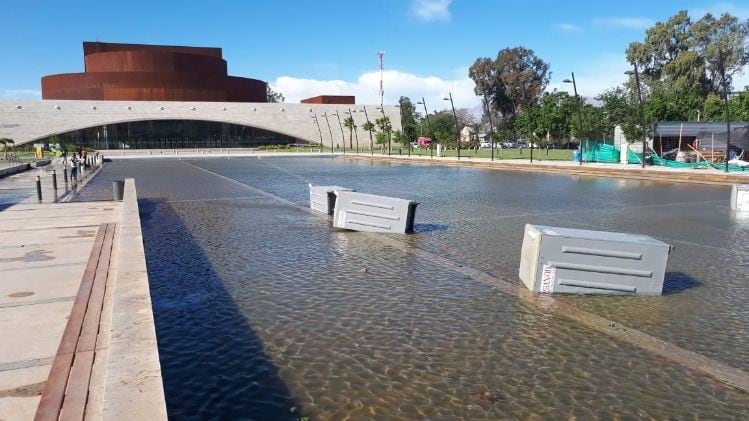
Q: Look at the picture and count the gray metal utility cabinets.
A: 4